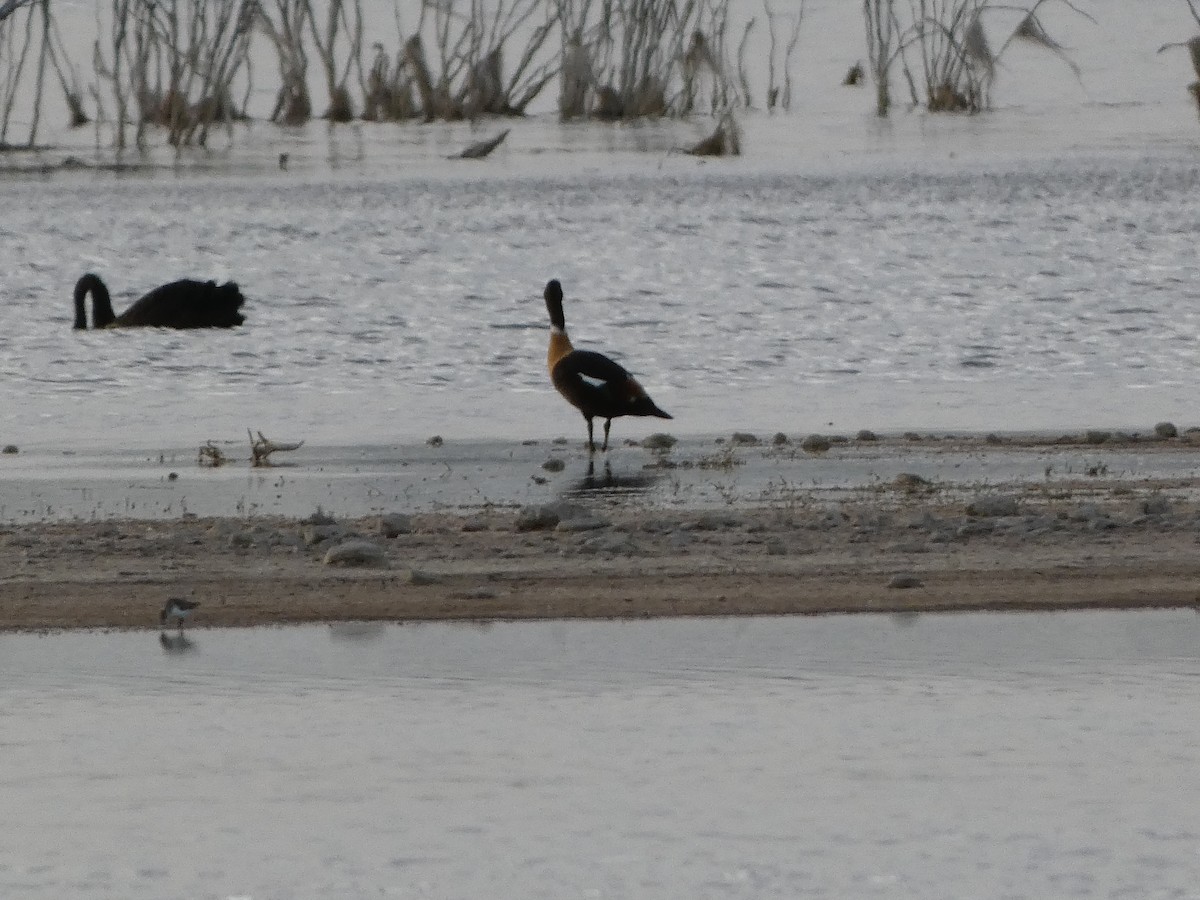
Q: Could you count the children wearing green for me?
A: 0